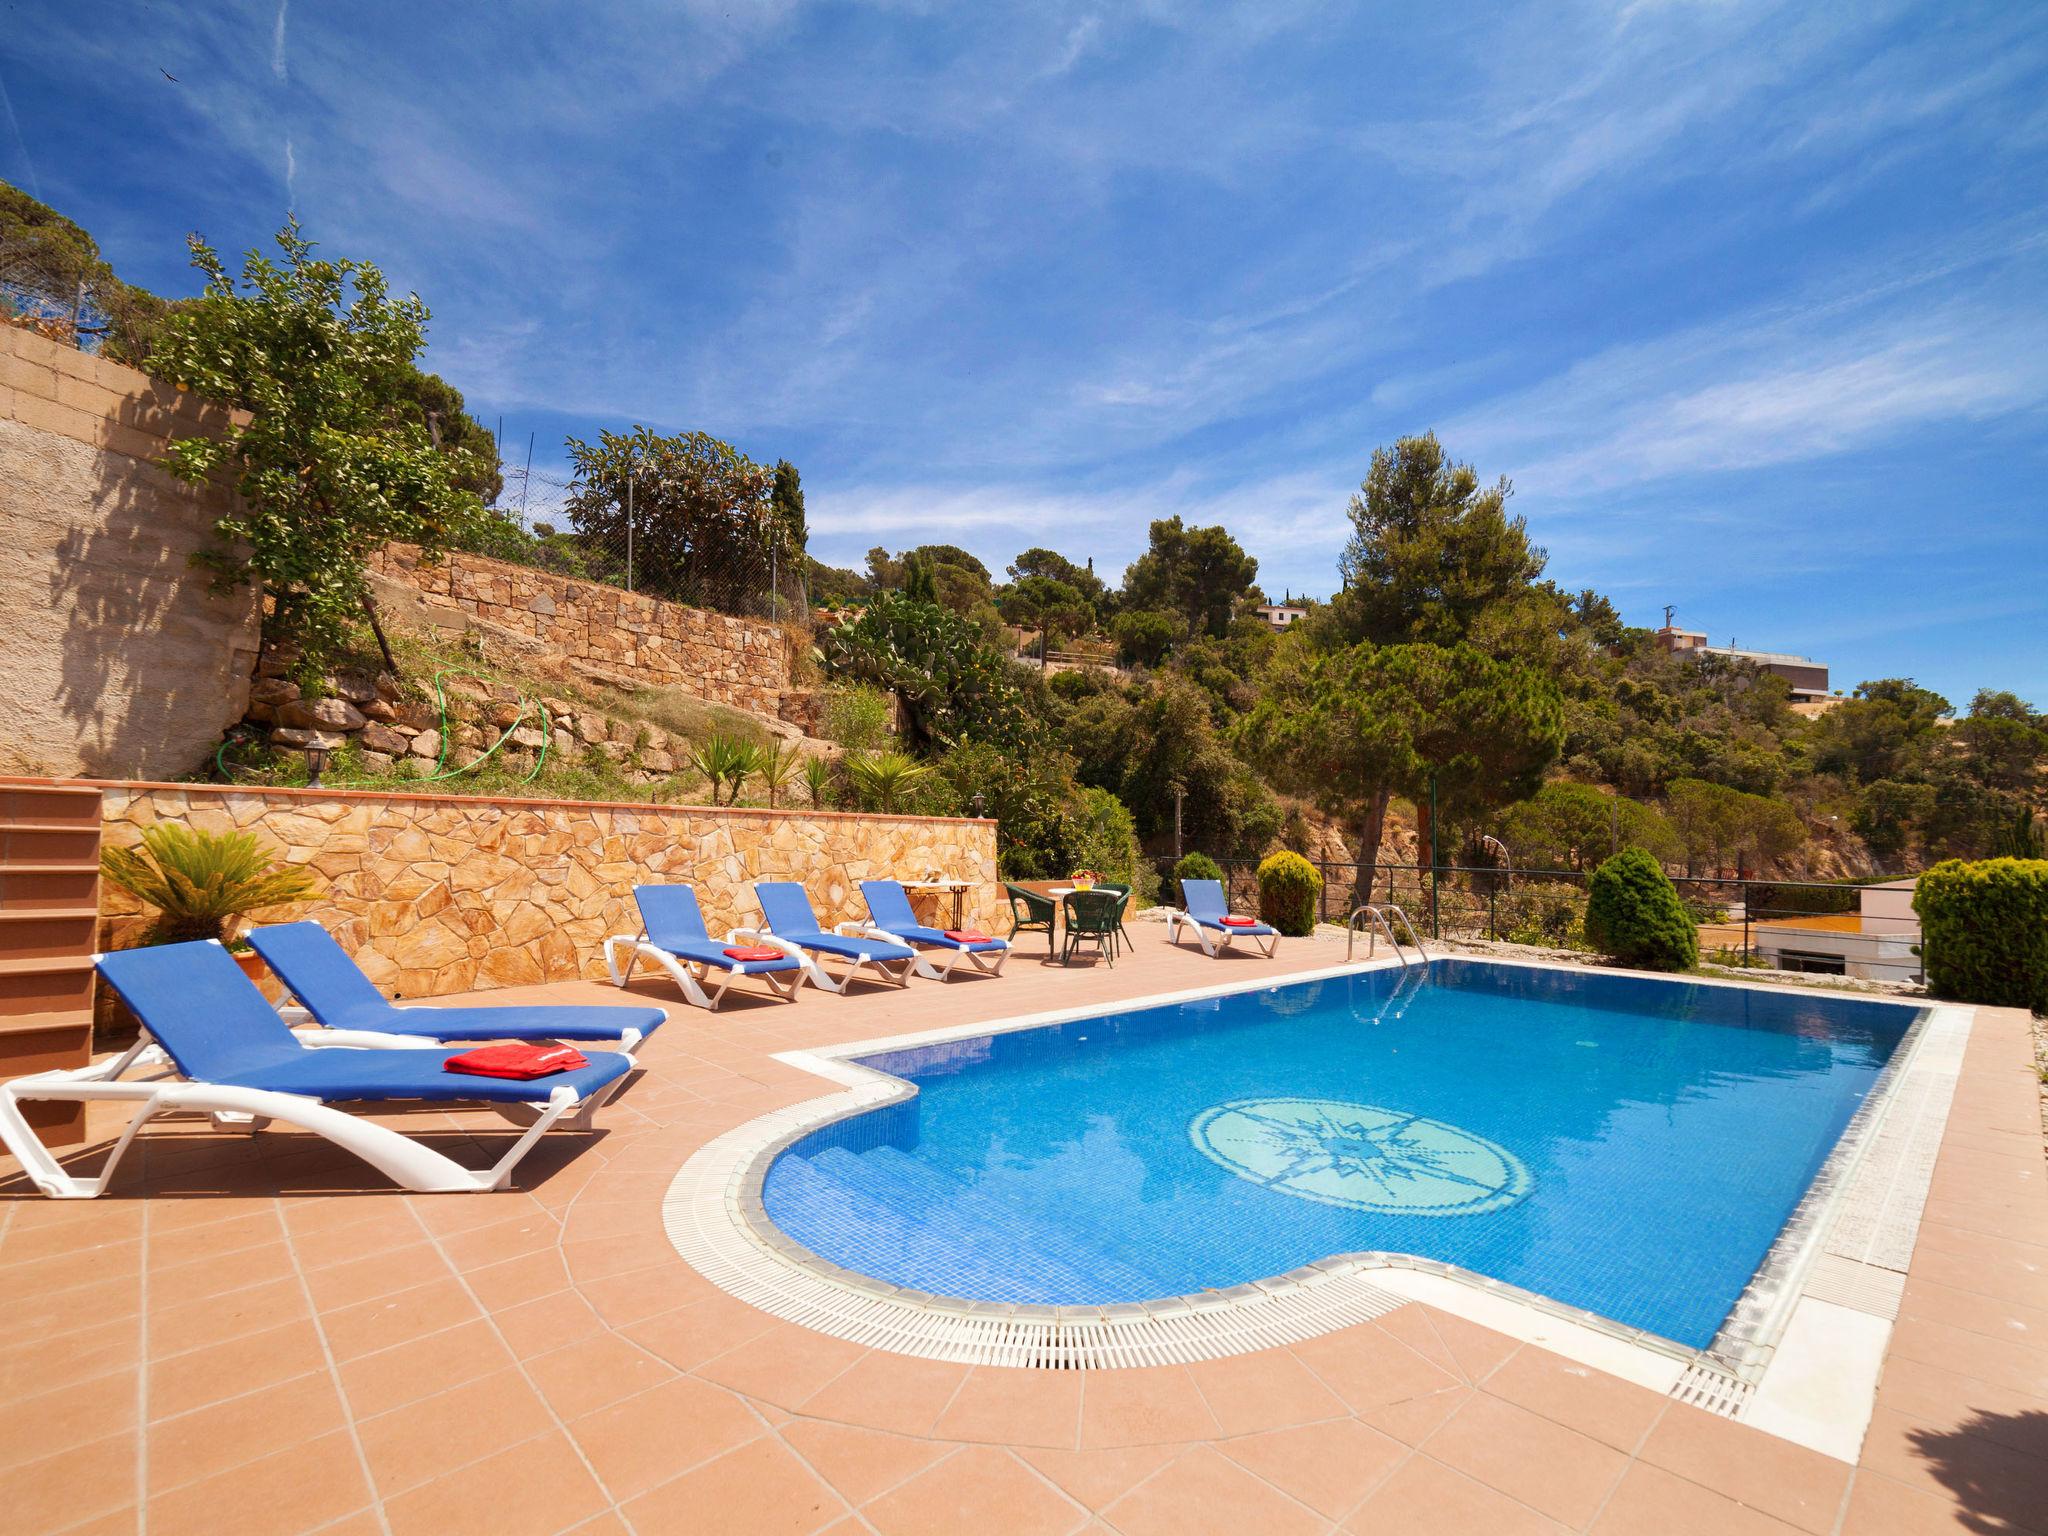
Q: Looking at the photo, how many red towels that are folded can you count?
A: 4